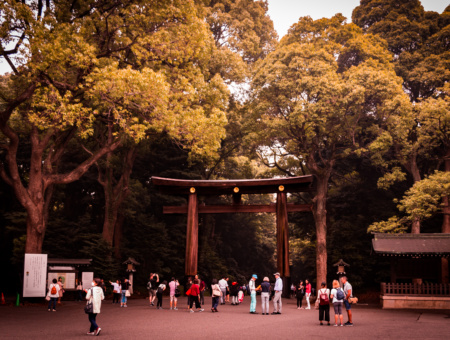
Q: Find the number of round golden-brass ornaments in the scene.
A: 3